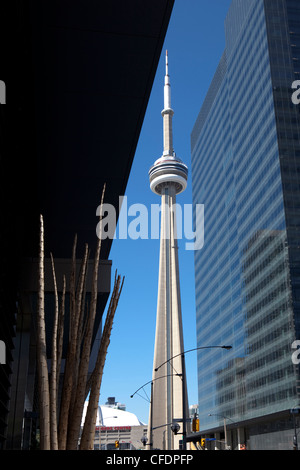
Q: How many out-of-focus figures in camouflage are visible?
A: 0